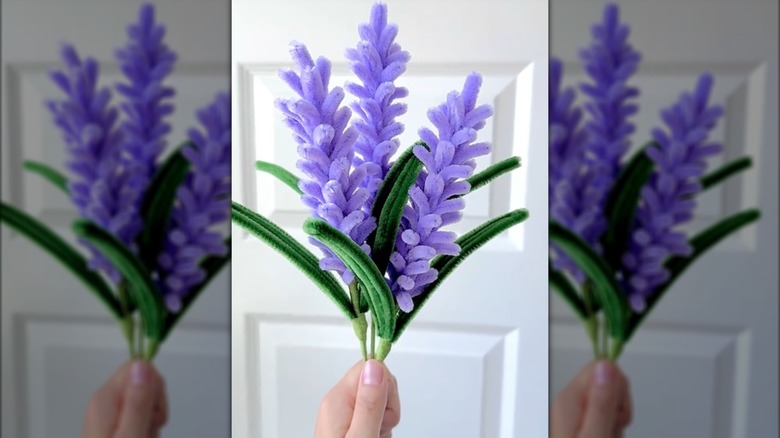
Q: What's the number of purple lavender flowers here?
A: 3